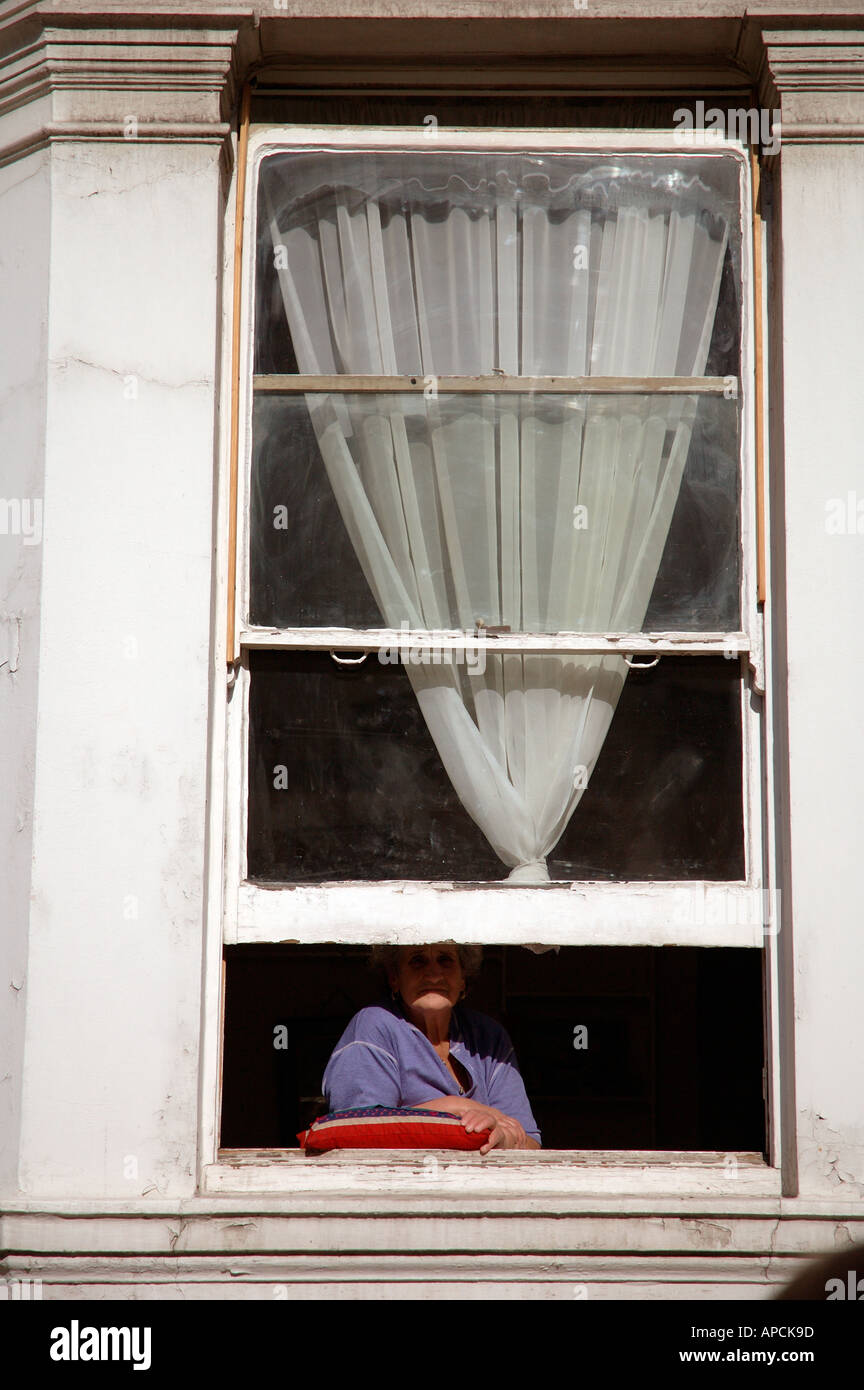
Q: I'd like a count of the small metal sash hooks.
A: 2